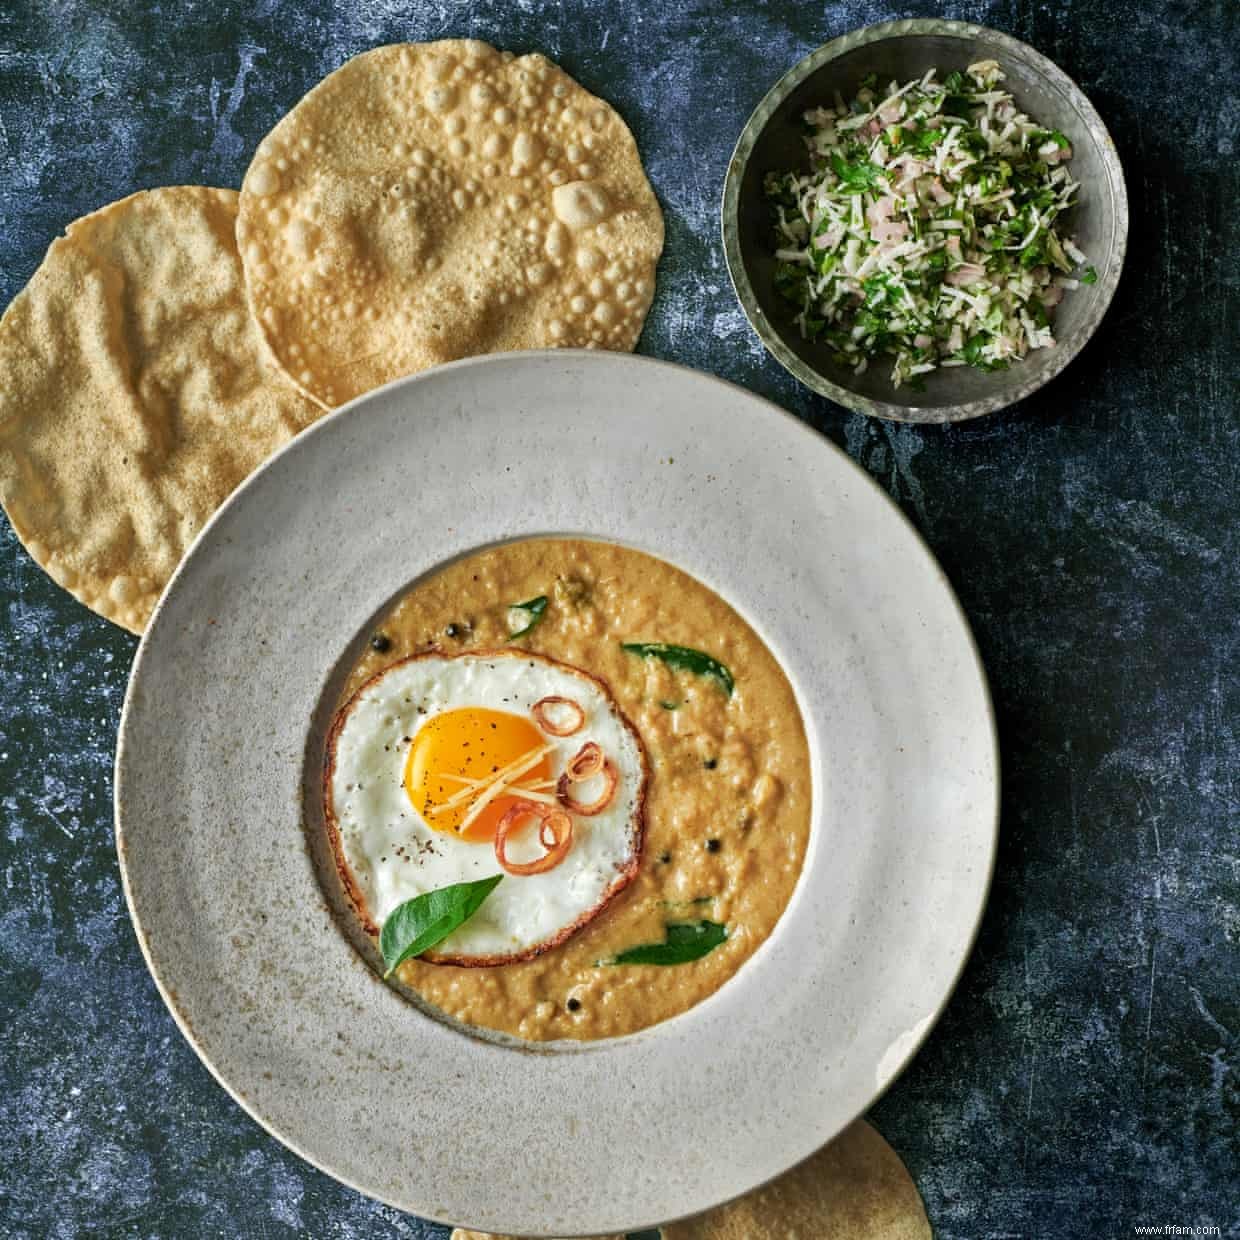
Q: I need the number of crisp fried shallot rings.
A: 5